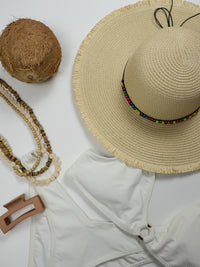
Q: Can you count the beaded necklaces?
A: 3